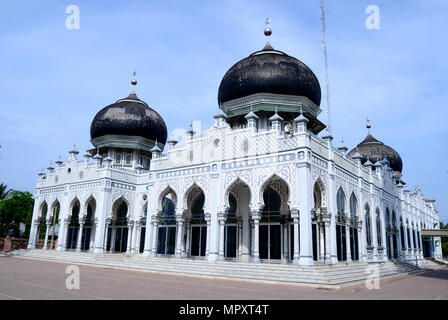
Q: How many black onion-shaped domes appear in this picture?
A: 3